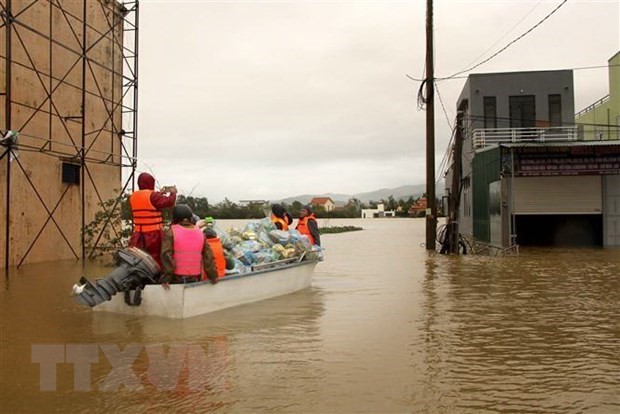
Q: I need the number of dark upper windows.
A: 3